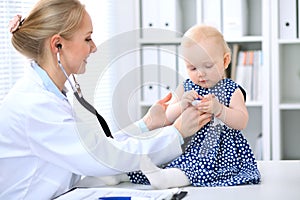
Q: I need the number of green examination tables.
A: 0